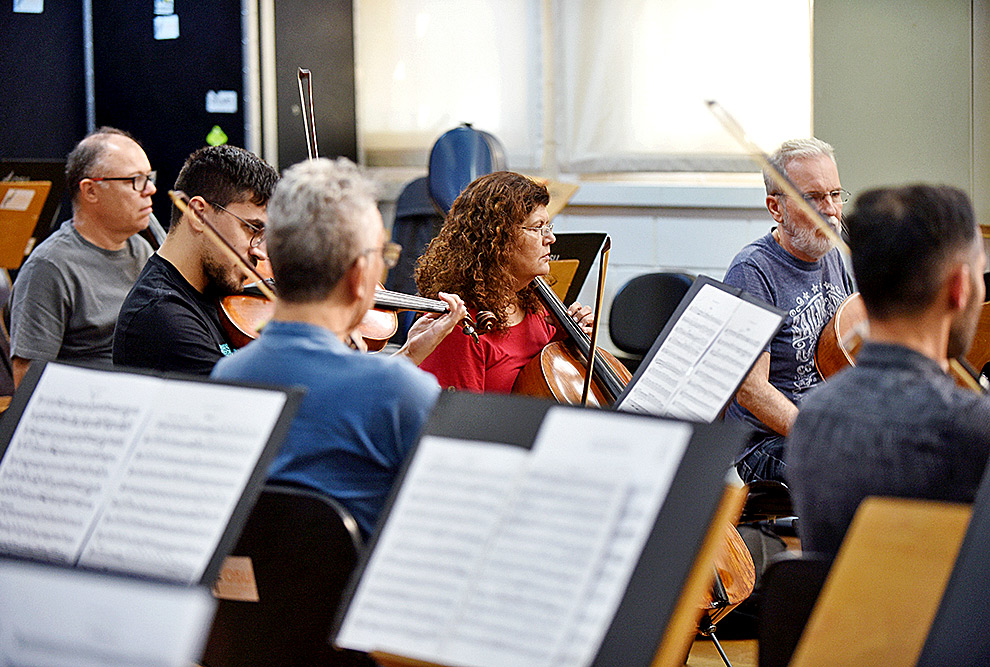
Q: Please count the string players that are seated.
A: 6